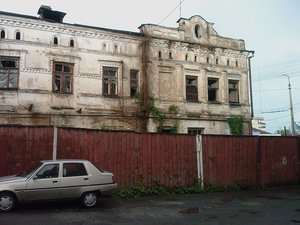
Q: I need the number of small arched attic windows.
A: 14